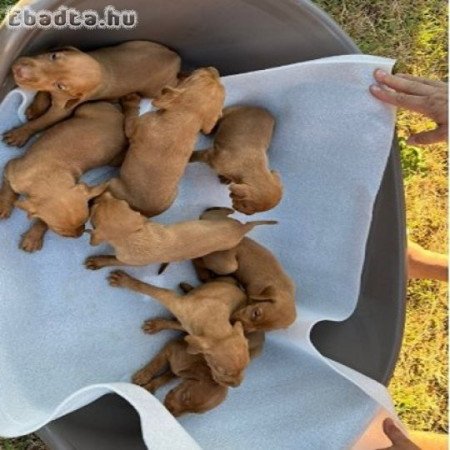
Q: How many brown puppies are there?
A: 8